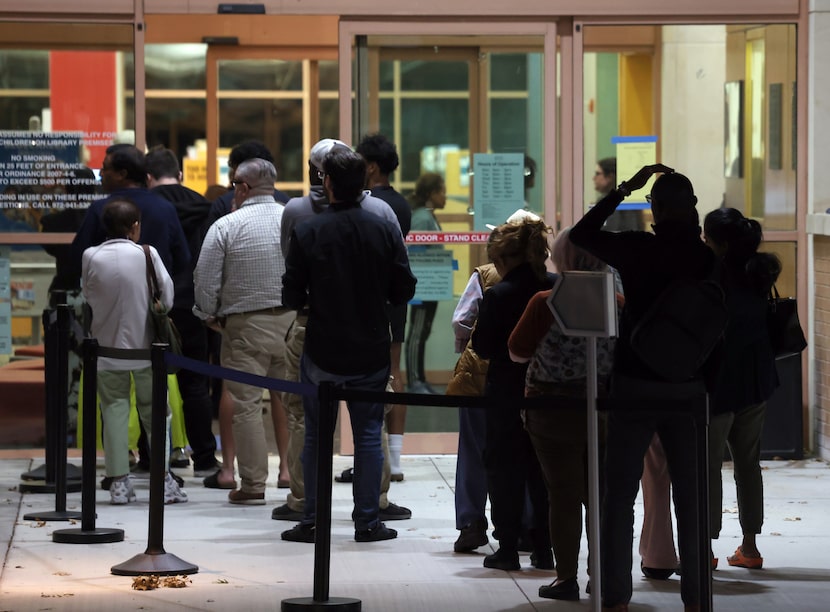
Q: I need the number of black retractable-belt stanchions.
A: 7